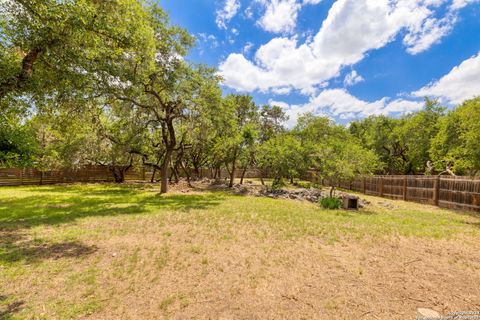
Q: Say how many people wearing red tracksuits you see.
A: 0